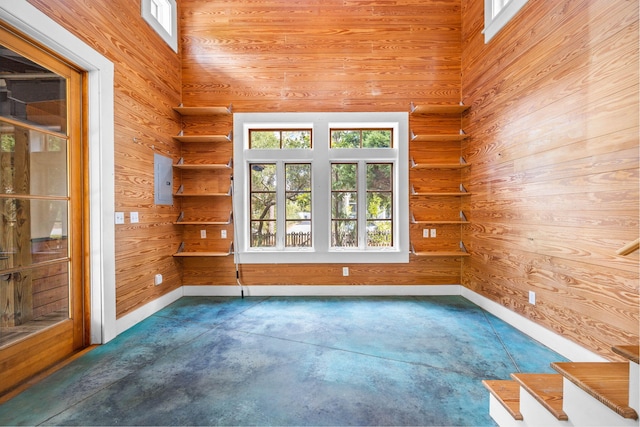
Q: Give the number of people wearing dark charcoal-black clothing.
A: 0